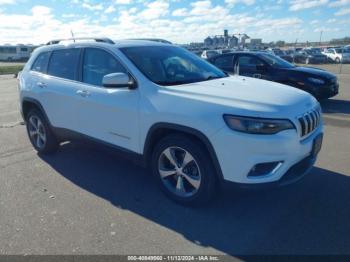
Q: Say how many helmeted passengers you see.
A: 0